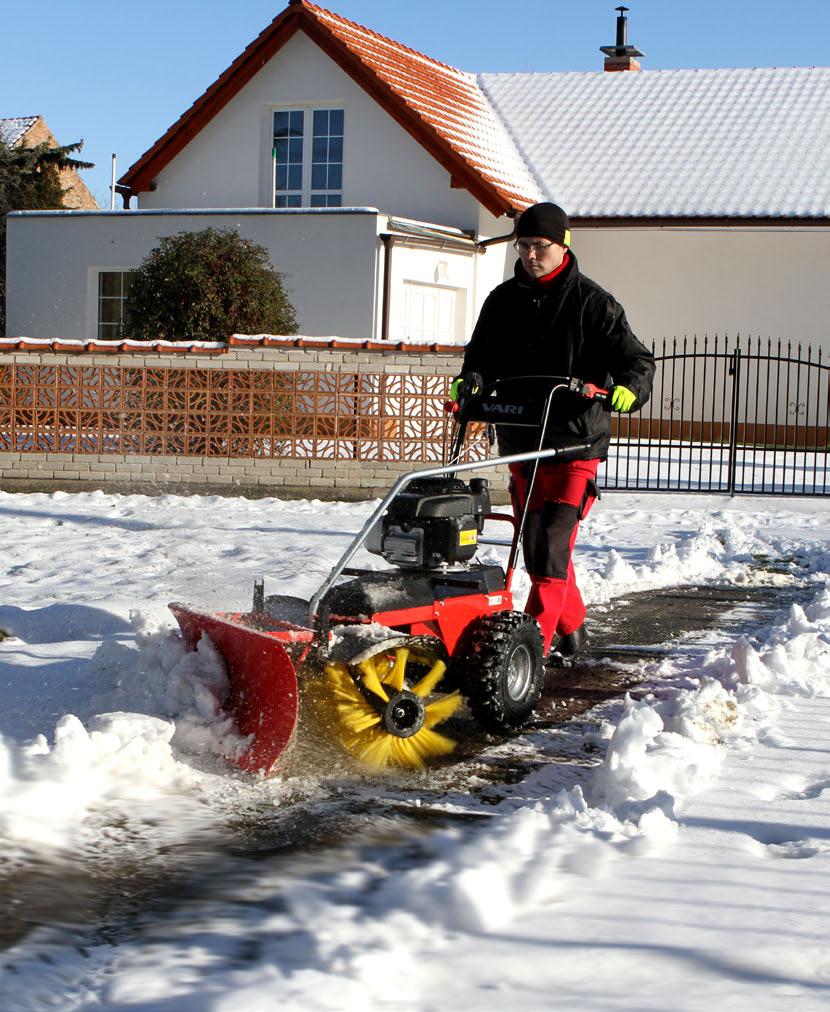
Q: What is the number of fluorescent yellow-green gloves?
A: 2